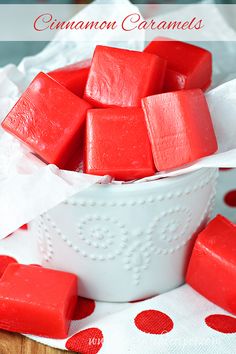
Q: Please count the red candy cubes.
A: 8